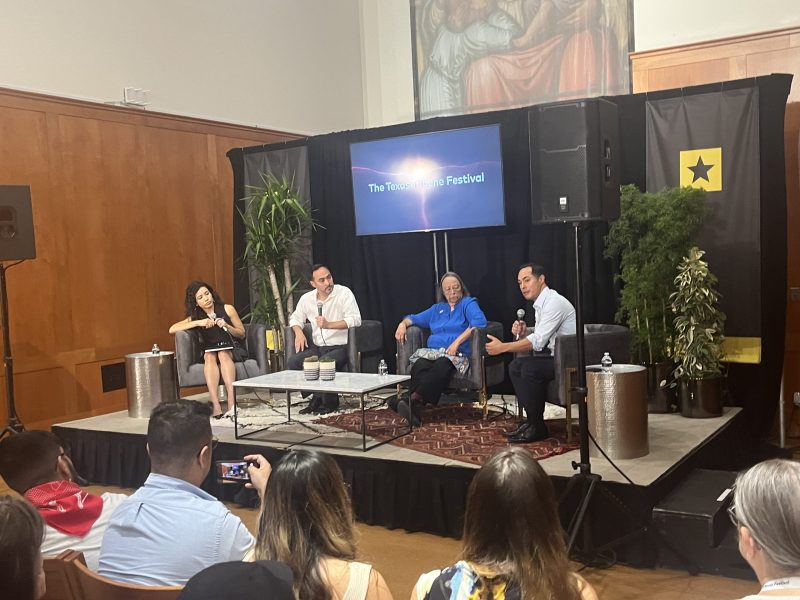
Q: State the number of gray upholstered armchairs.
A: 4